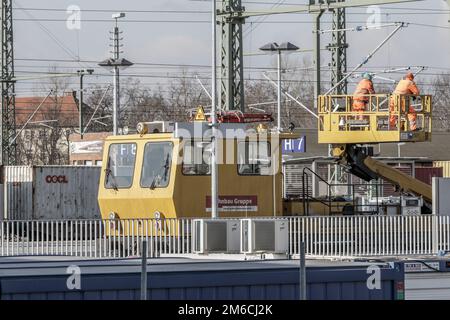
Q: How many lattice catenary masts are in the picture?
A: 3